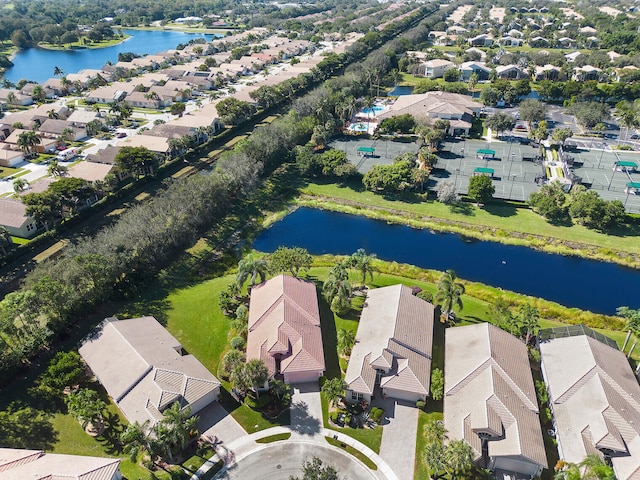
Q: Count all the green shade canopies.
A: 5